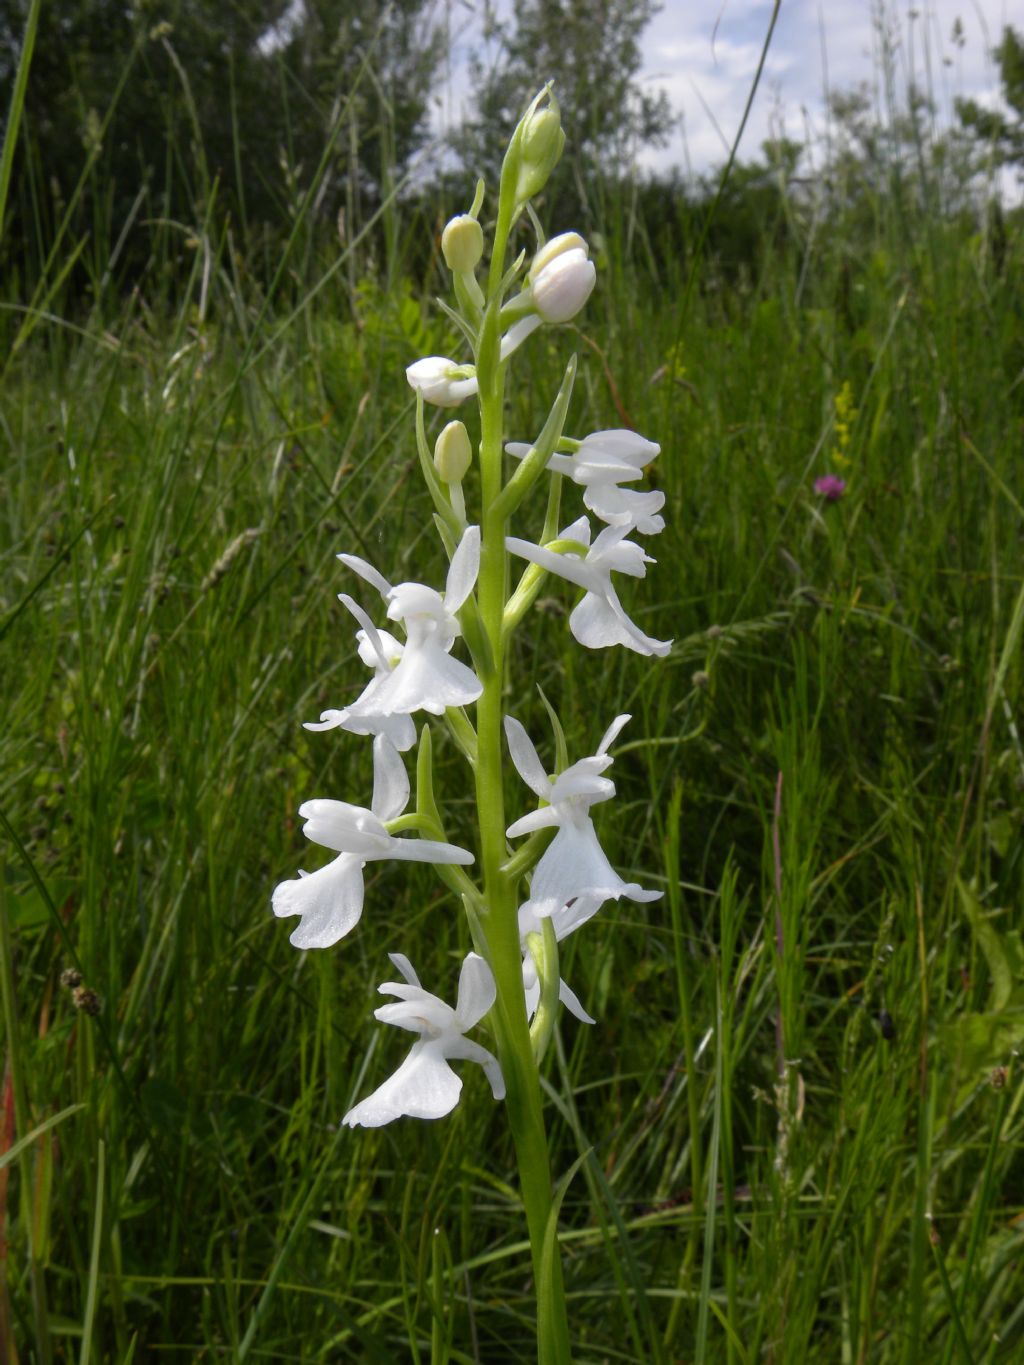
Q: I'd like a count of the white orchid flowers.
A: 8